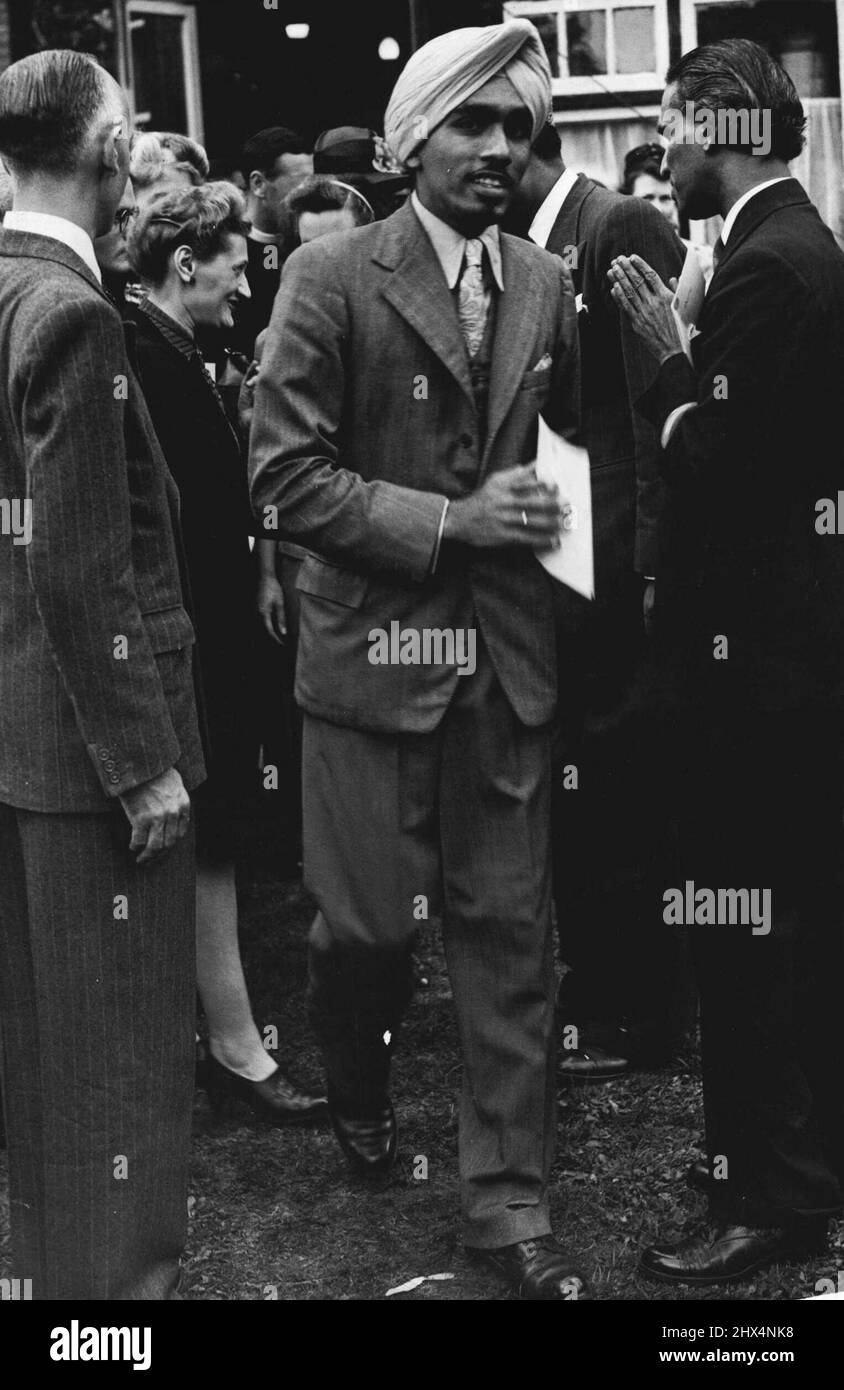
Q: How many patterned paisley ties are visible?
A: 1